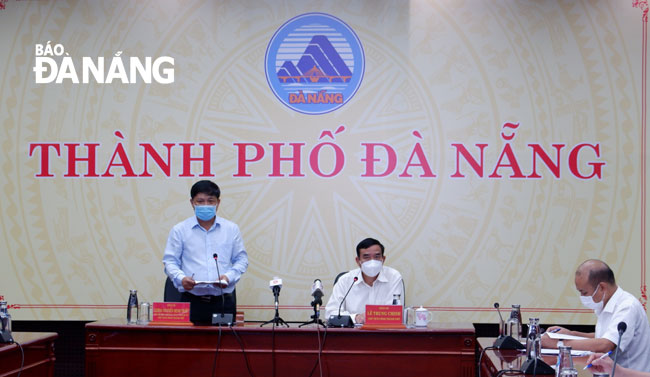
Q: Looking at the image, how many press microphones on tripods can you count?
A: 2